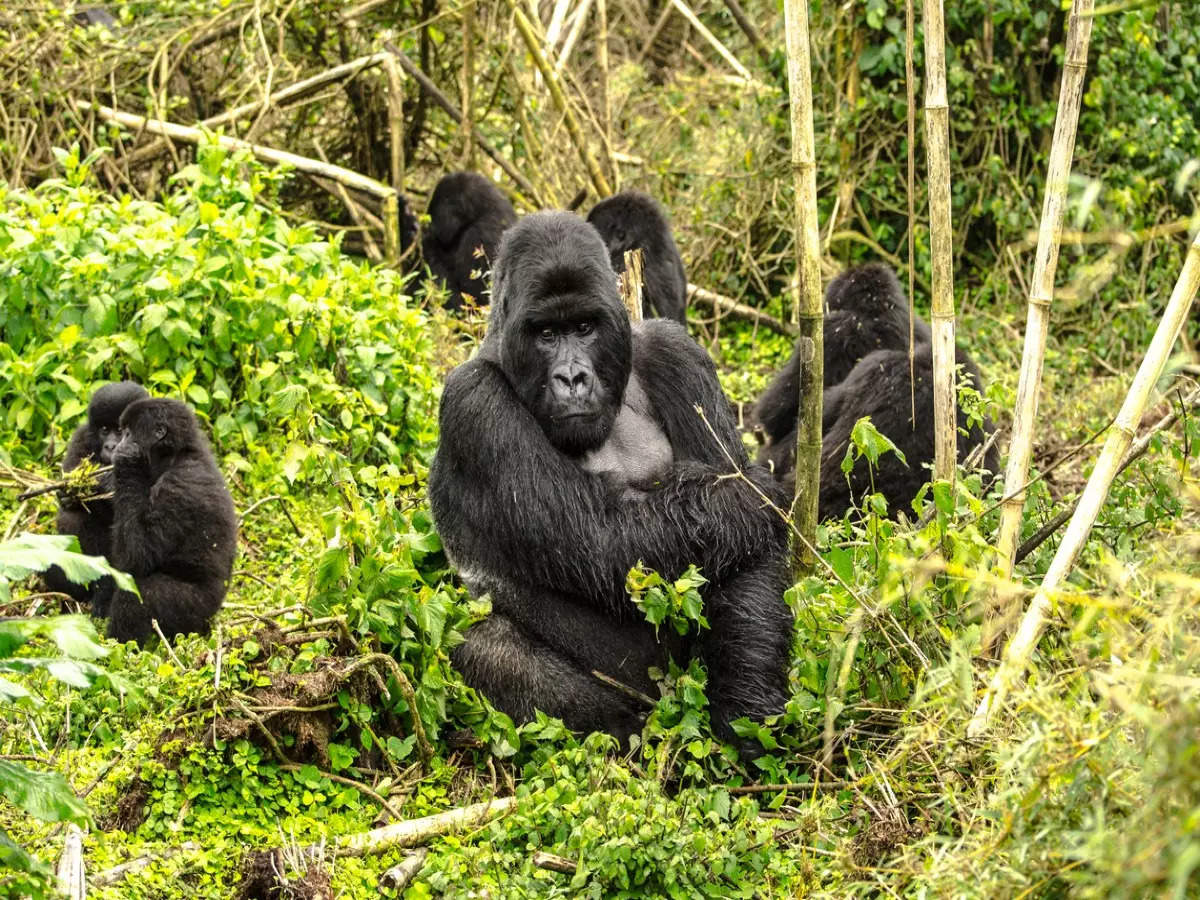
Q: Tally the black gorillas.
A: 7